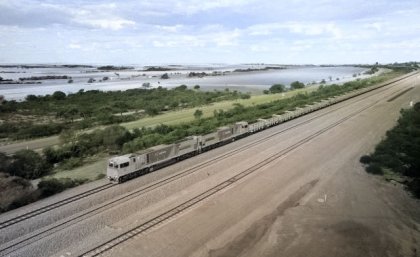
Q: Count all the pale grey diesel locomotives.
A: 2